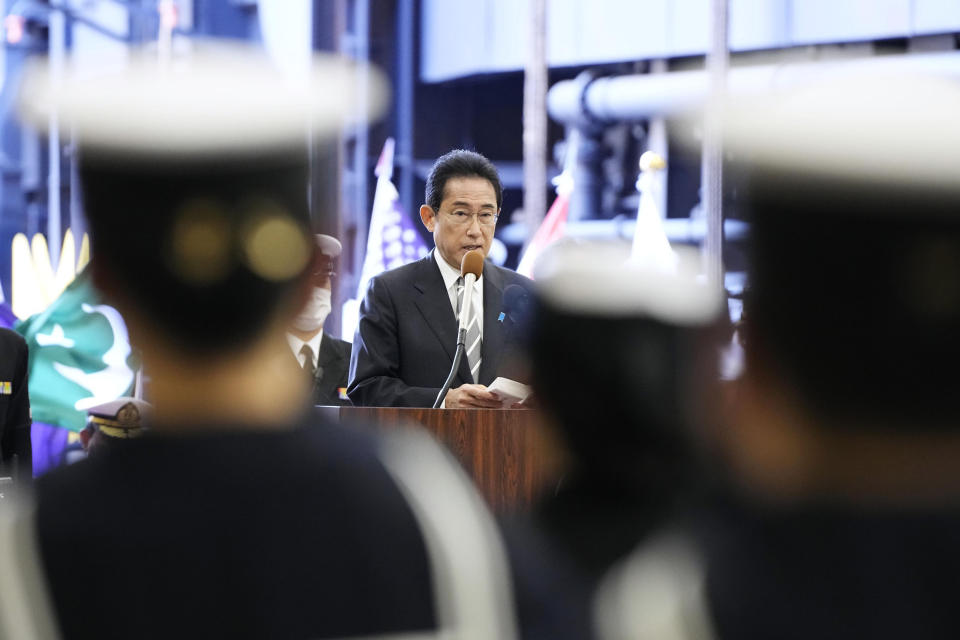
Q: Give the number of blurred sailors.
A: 3